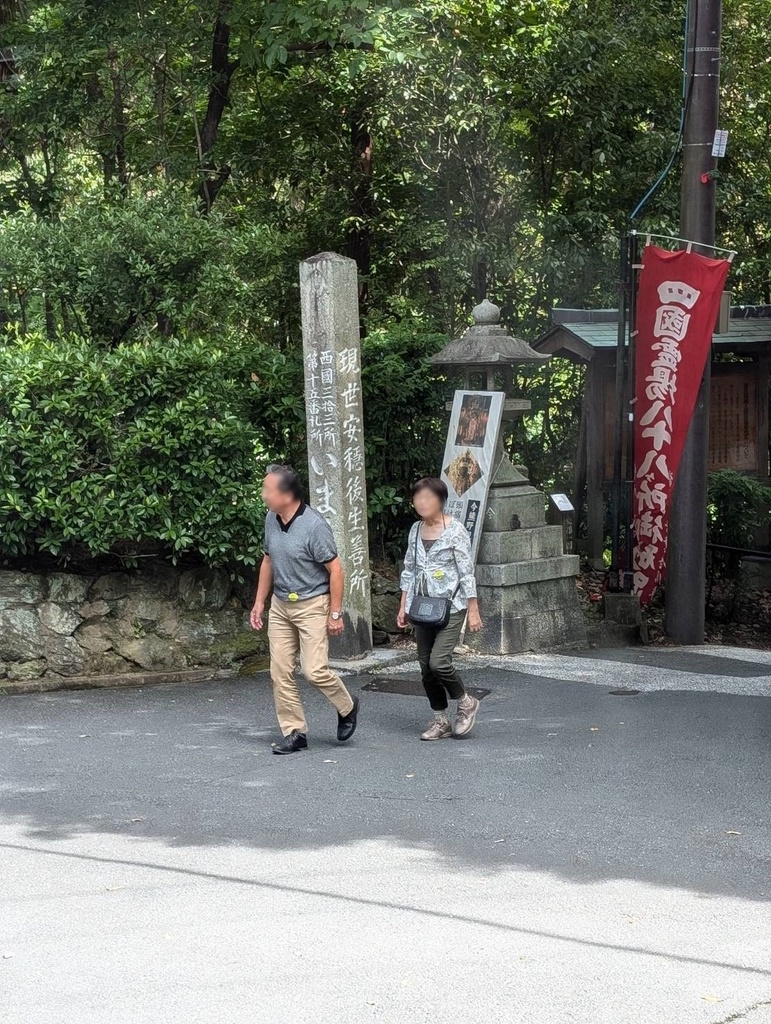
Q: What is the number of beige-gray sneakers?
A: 2